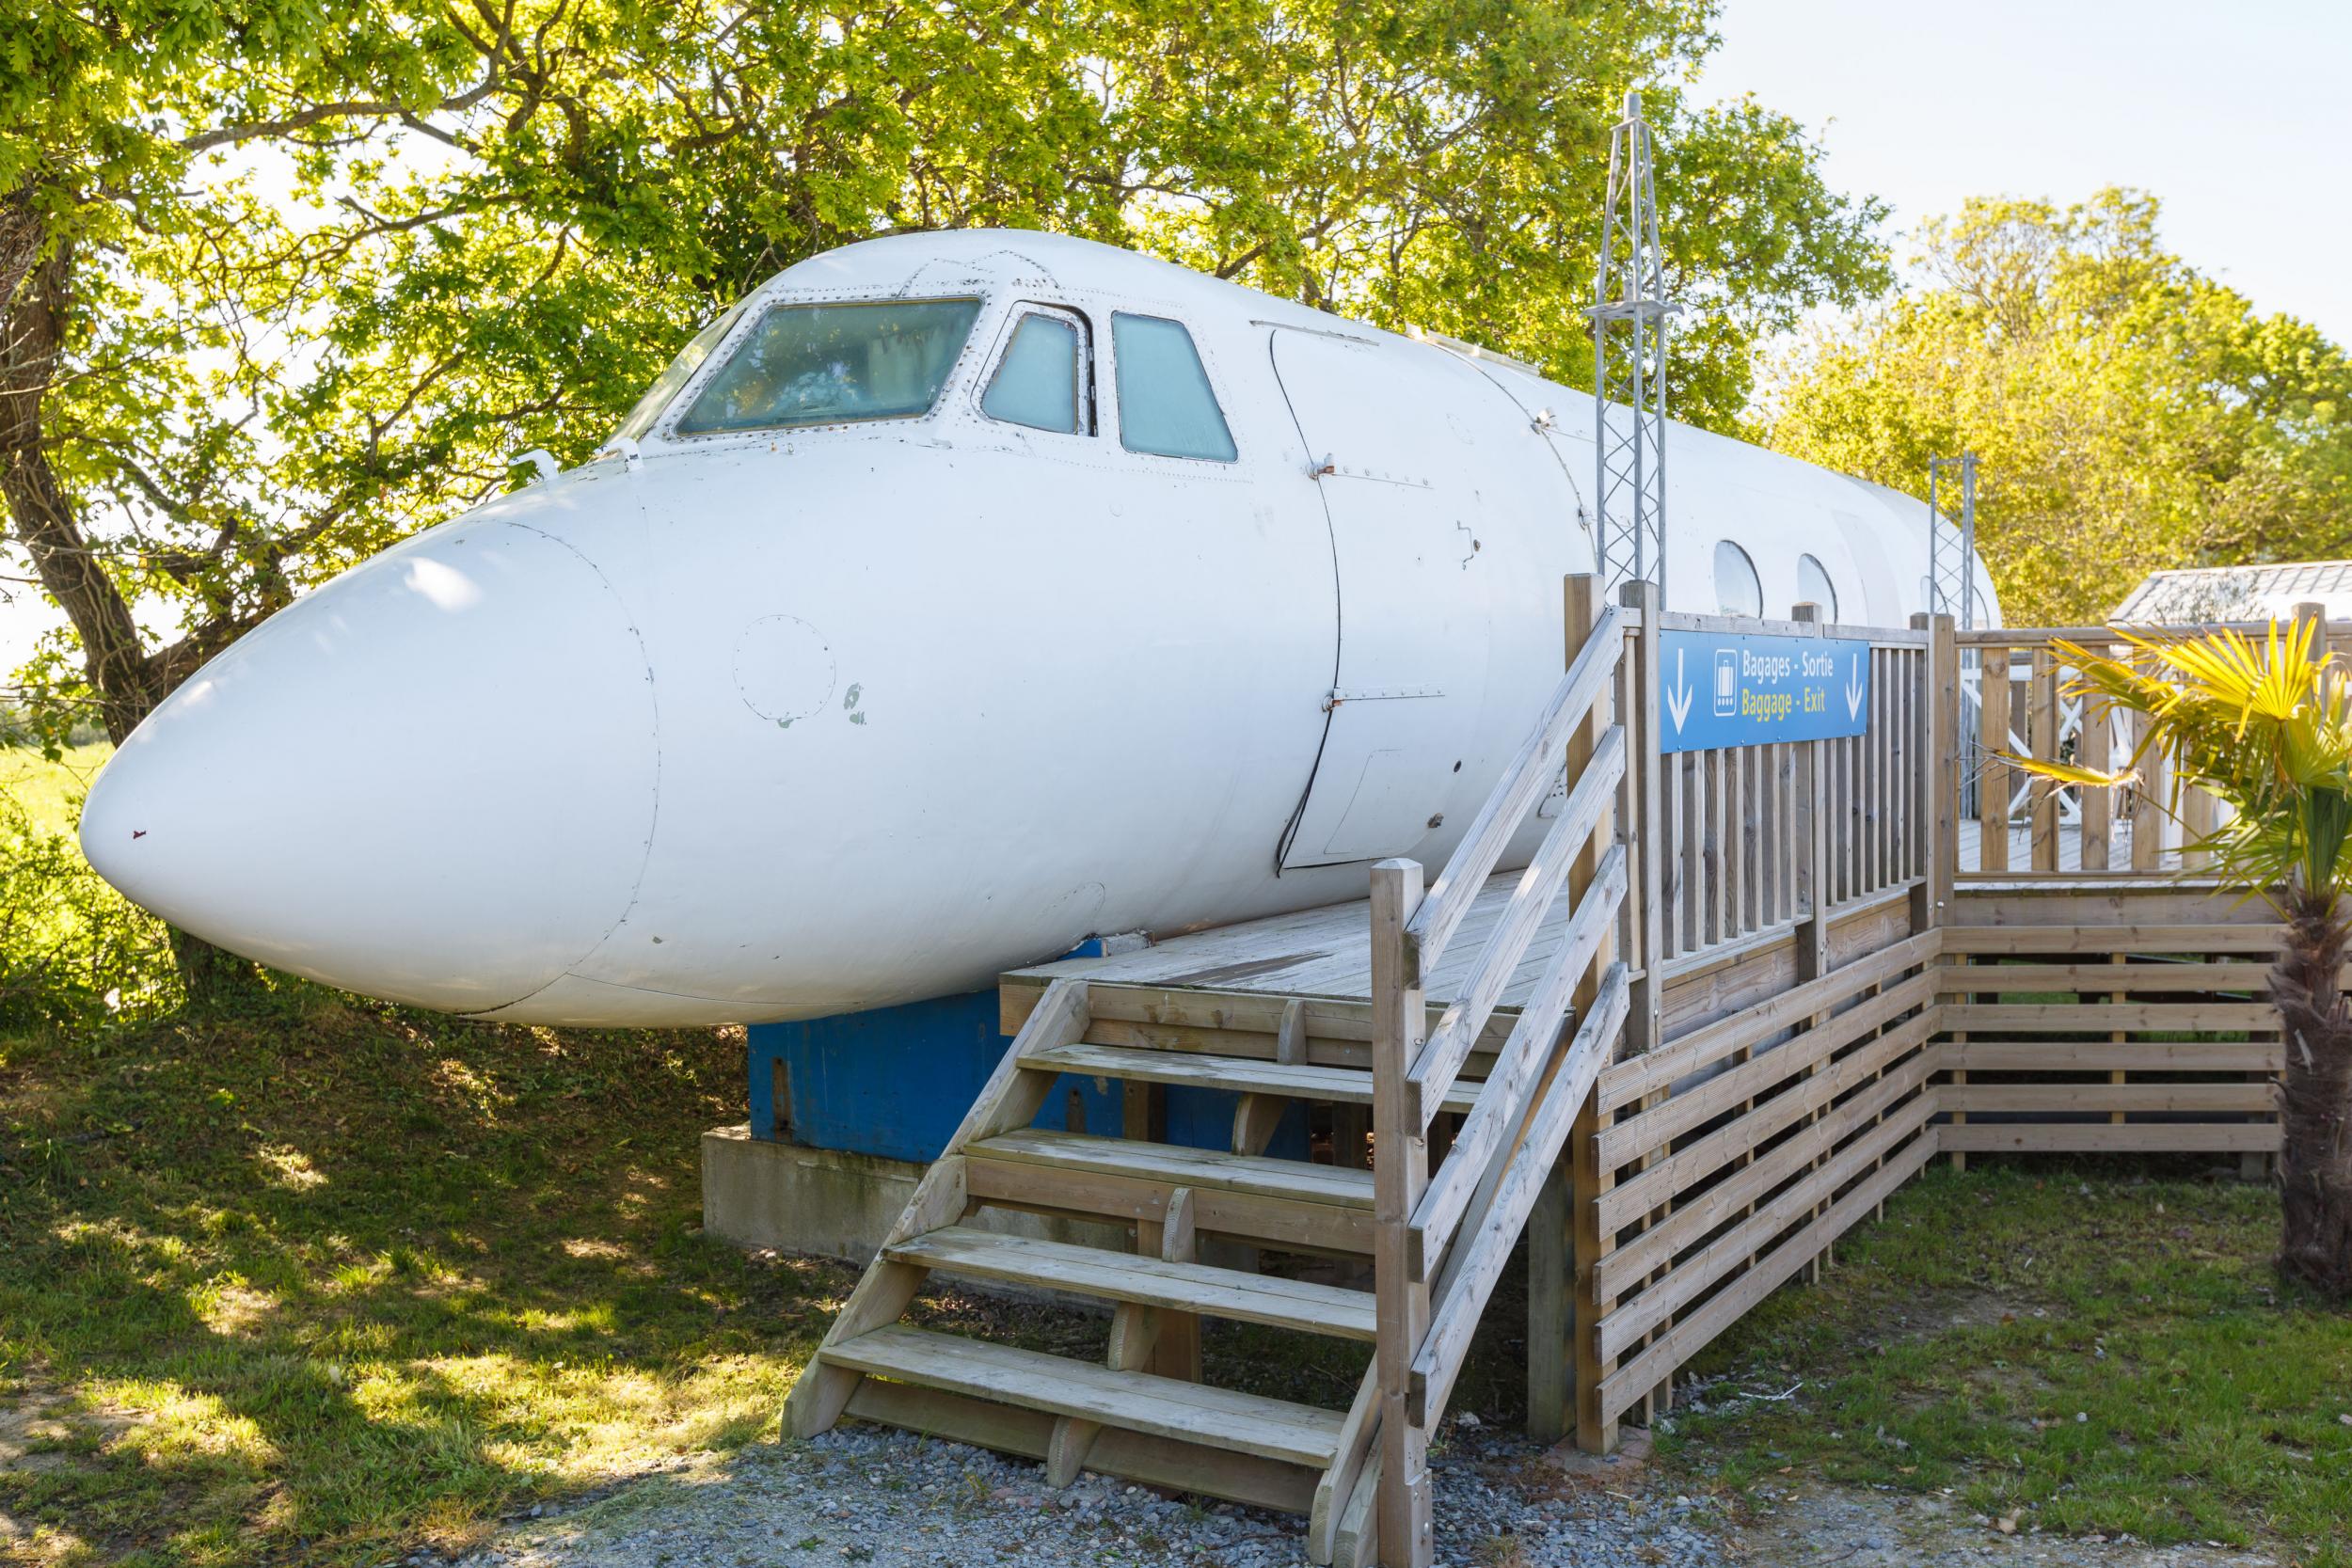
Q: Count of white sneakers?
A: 0